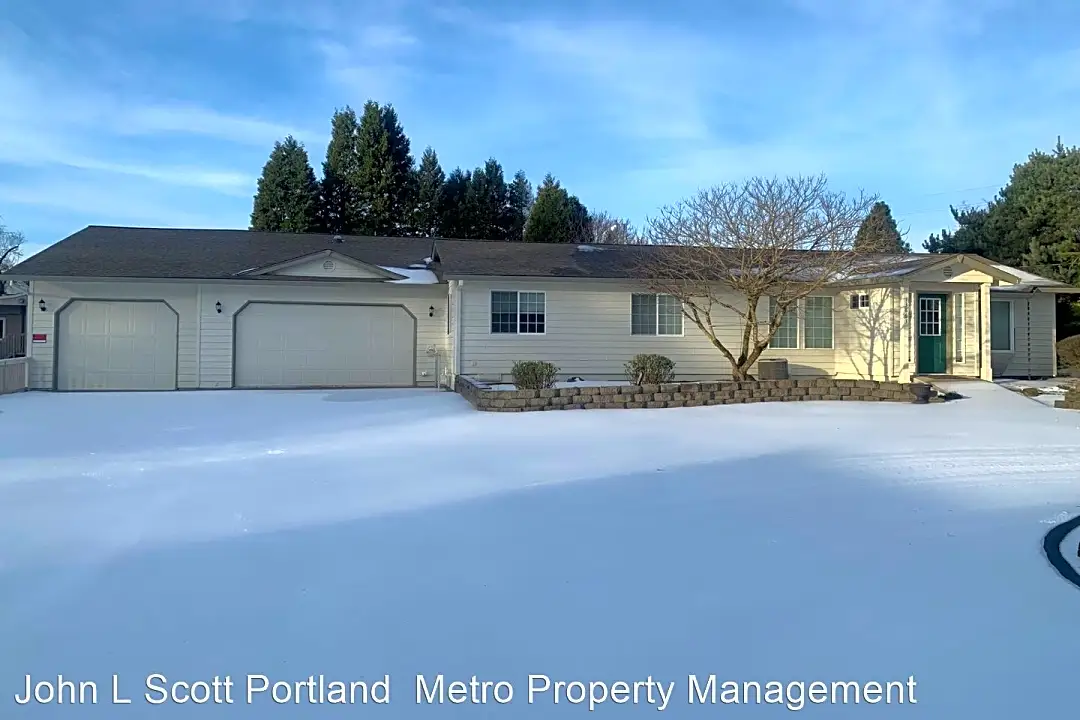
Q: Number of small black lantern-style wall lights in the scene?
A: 3